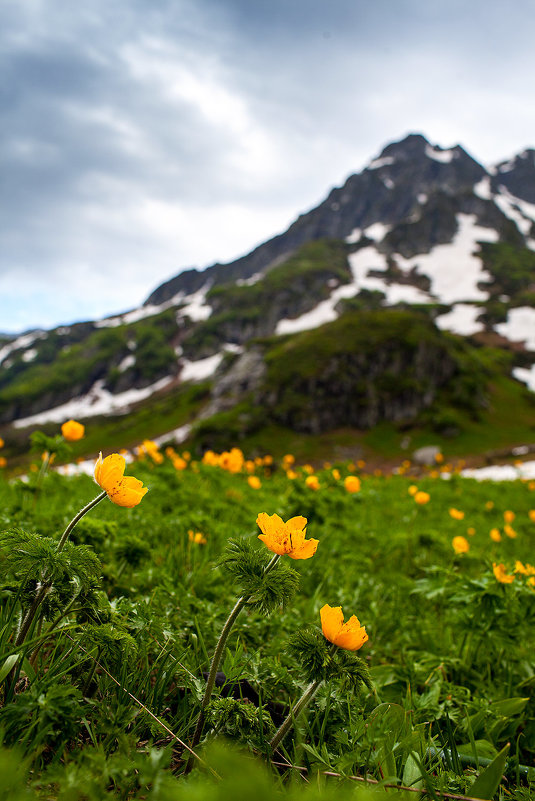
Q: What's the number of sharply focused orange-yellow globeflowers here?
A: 3